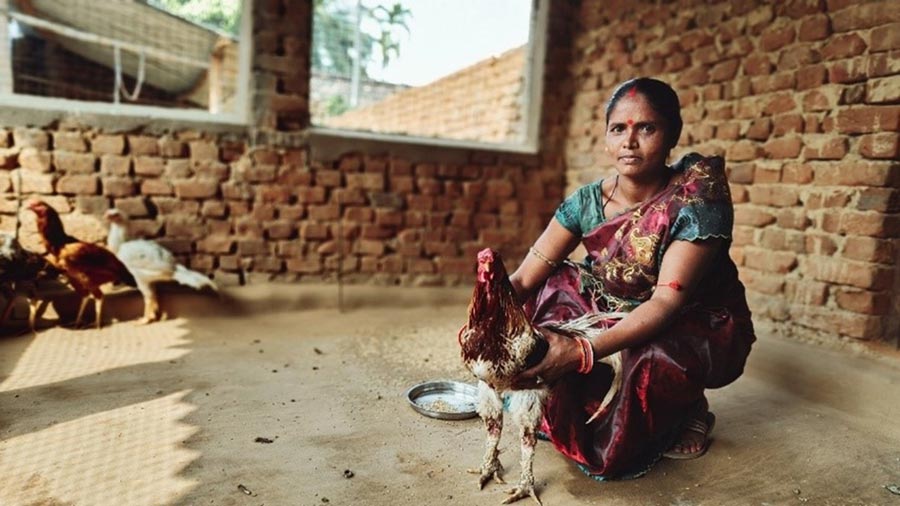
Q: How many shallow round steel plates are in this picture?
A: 1